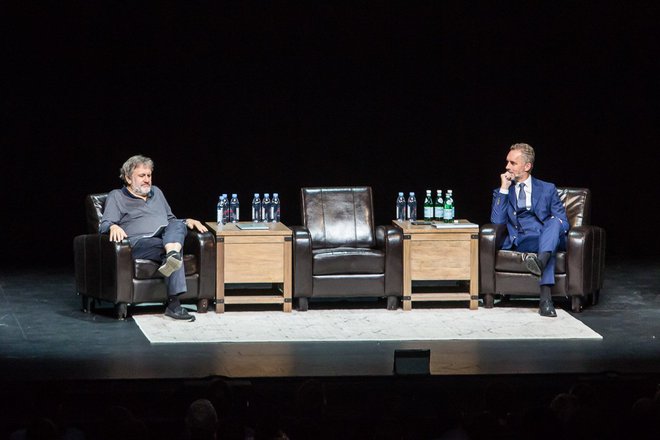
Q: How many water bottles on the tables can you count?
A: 12